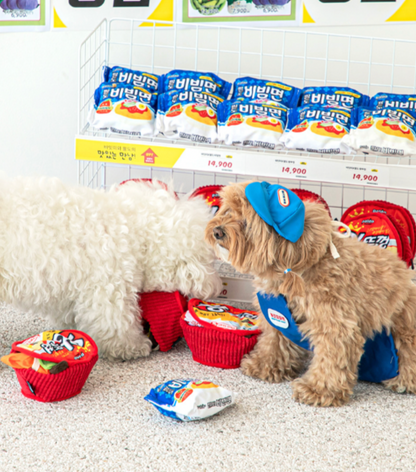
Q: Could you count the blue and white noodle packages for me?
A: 11